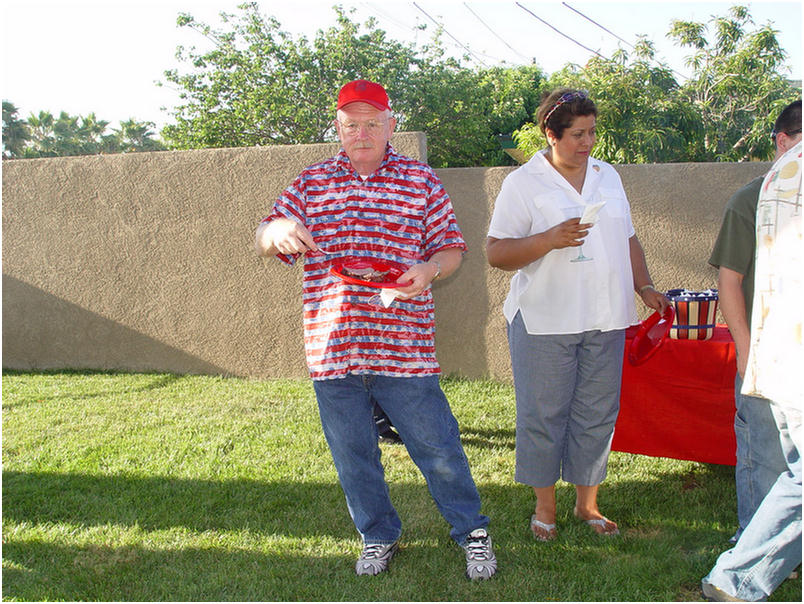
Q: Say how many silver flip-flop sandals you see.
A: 2